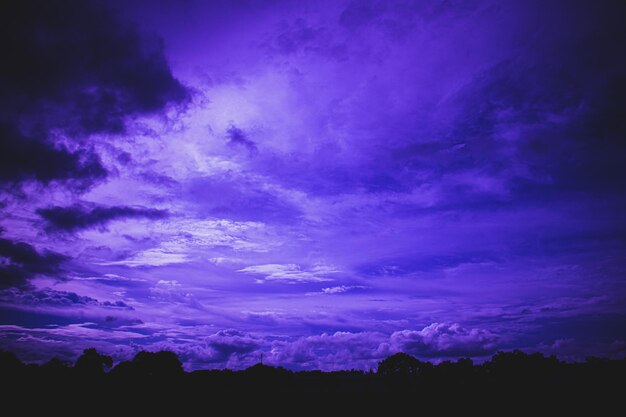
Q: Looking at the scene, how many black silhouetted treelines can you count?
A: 1